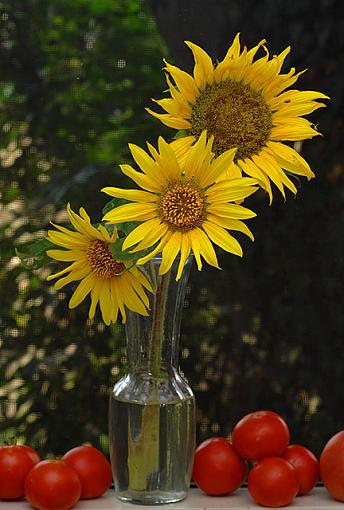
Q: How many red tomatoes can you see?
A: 8